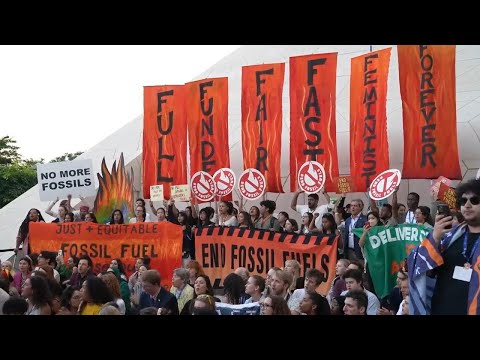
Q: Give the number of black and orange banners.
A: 8